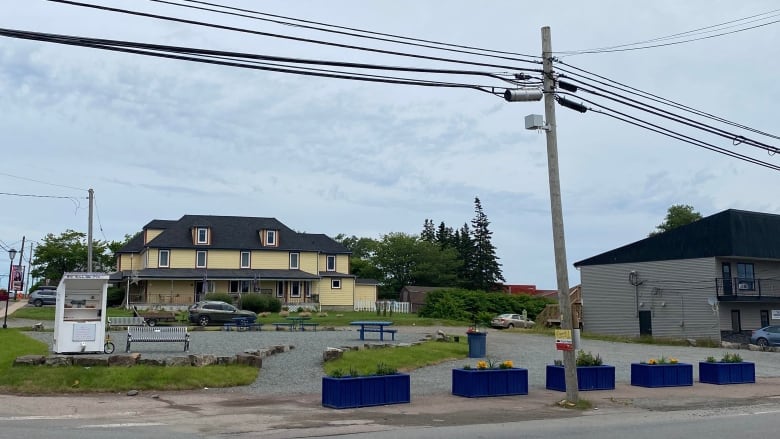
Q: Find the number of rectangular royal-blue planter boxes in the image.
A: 5